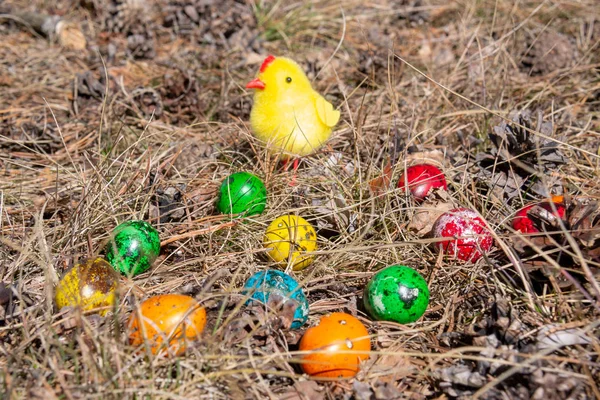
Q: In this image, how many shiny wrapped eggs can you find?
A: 11